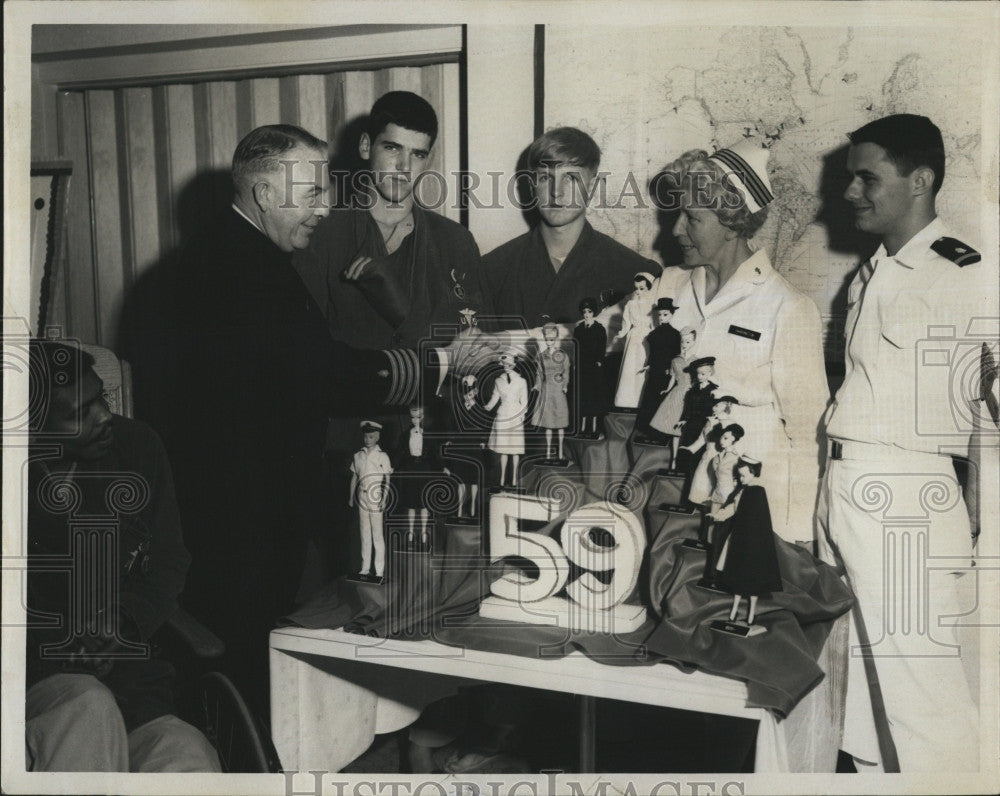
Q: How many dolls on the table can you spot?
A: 13